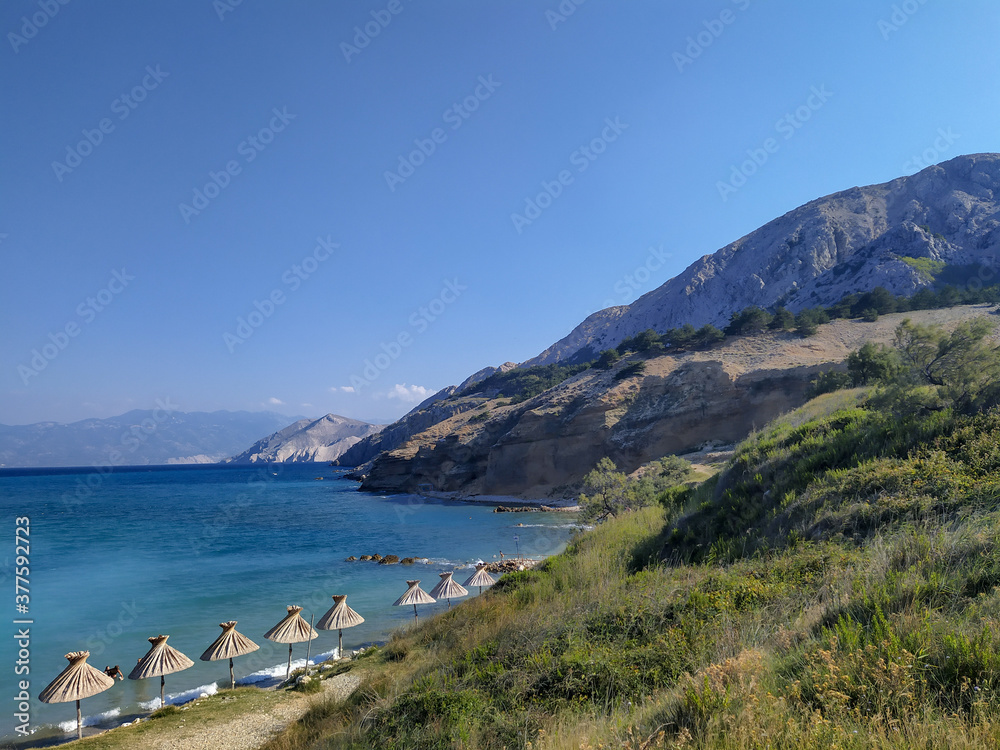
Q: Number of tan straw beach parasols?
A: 8